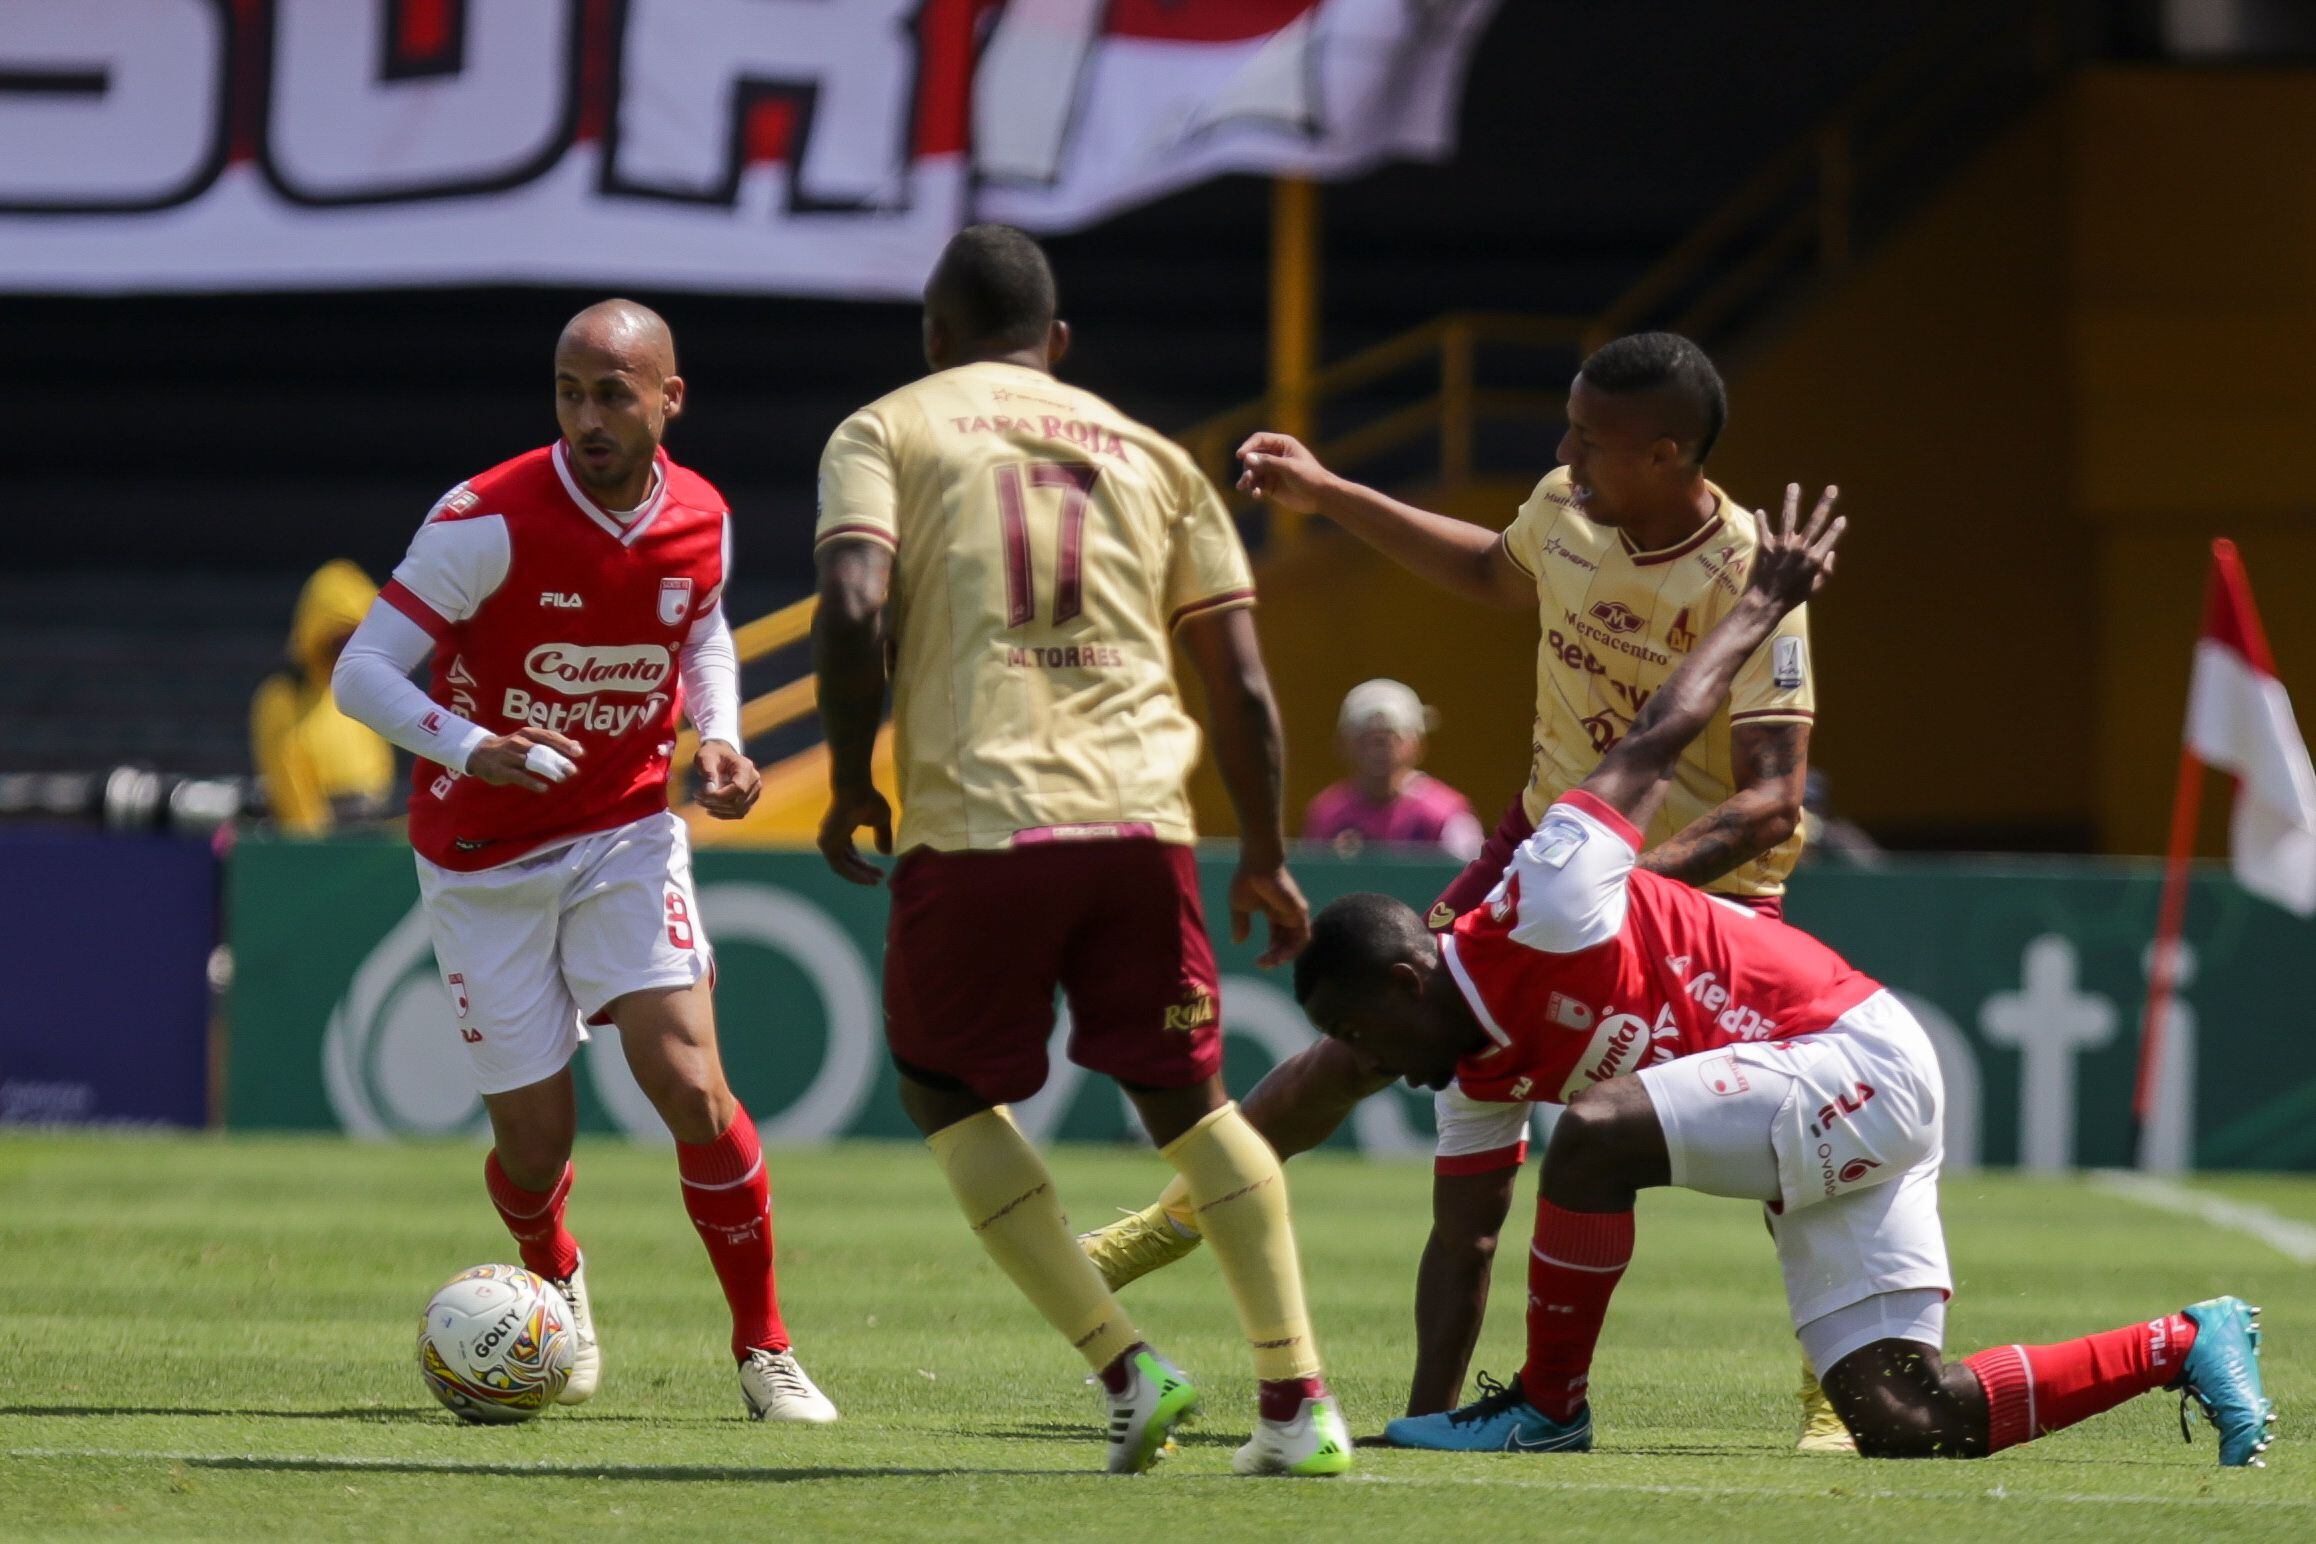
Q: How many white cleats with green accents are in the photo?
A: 2